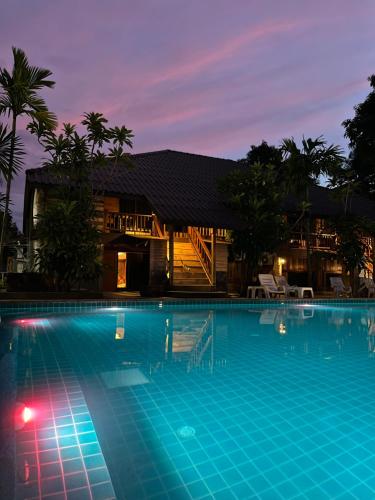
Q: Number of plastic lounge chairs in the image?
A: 4